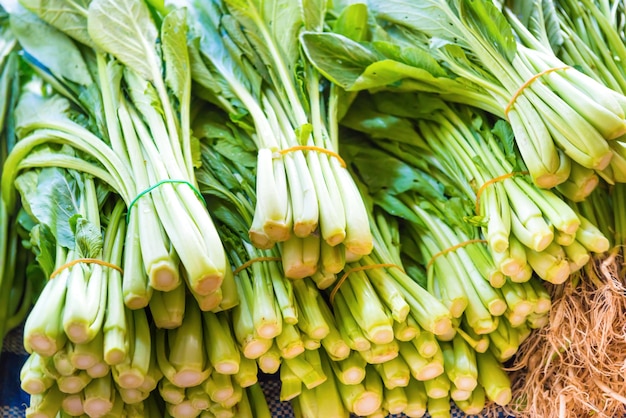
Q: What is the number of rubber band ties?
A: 8